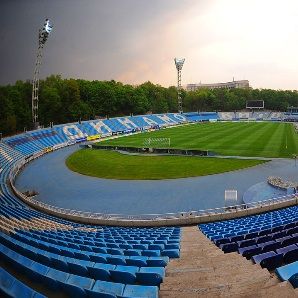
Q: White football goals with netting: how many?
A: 1